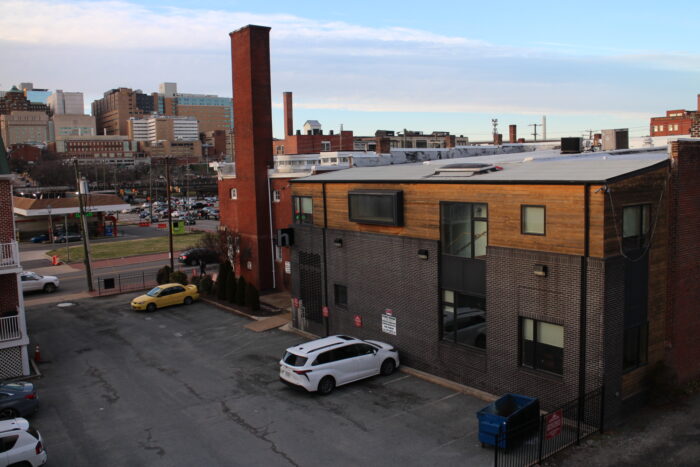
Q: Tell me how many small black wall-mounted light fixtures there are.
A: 3